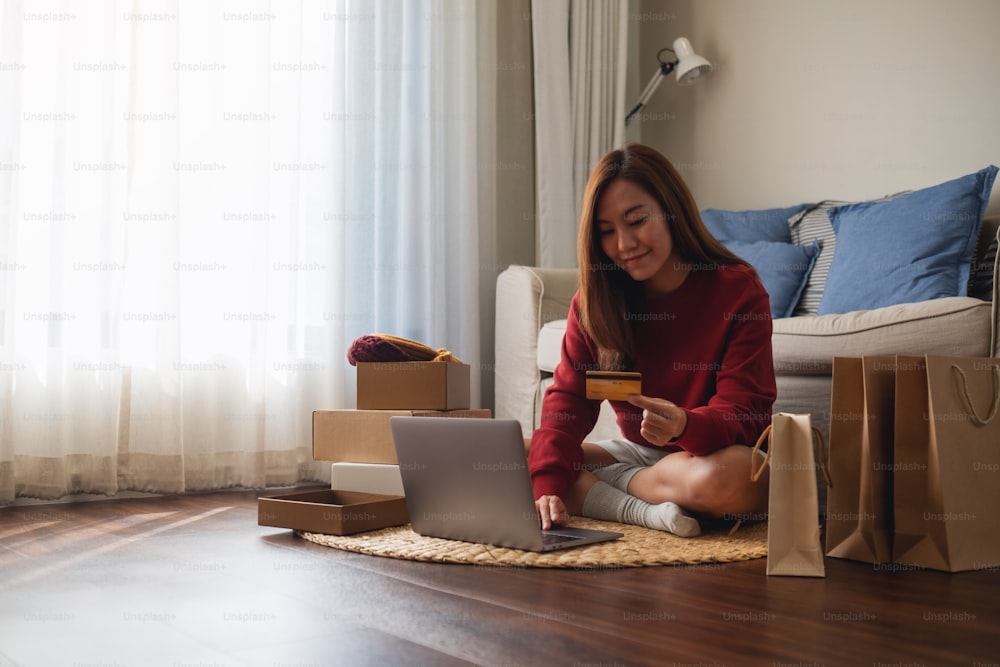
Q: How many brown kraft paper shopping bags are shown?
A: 3